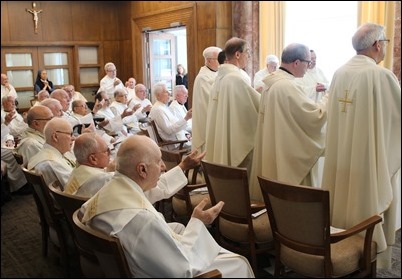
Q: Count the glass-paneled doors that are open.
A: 1